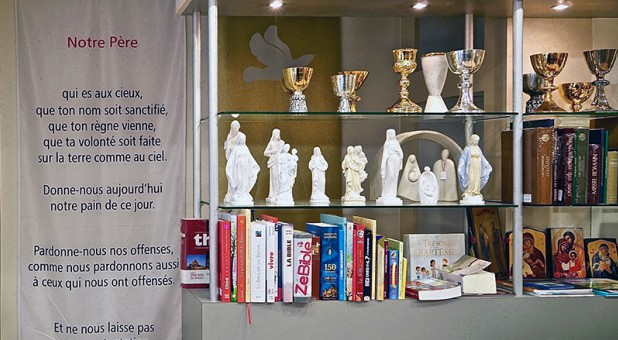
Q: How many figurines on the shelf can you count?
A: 11